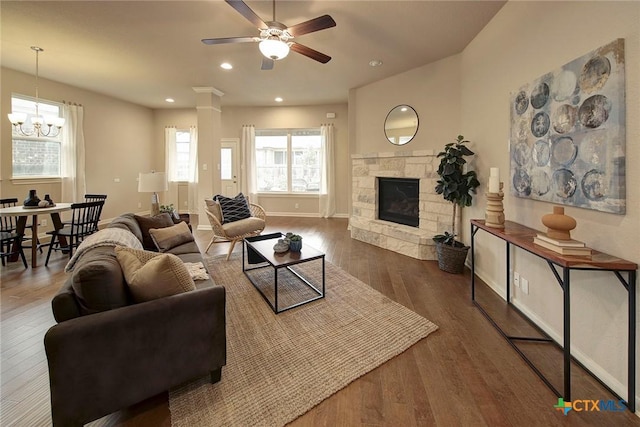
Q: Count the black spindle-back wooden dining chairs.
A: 4